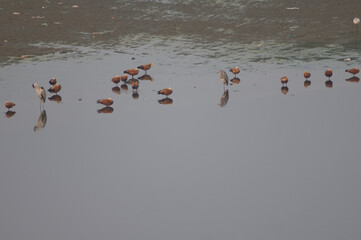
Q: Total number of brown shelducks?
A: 15